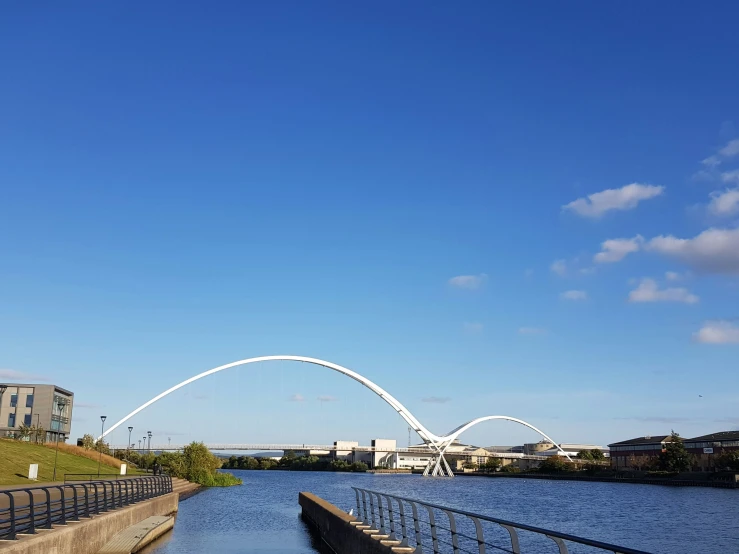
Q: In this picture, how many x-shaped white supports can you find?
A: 2